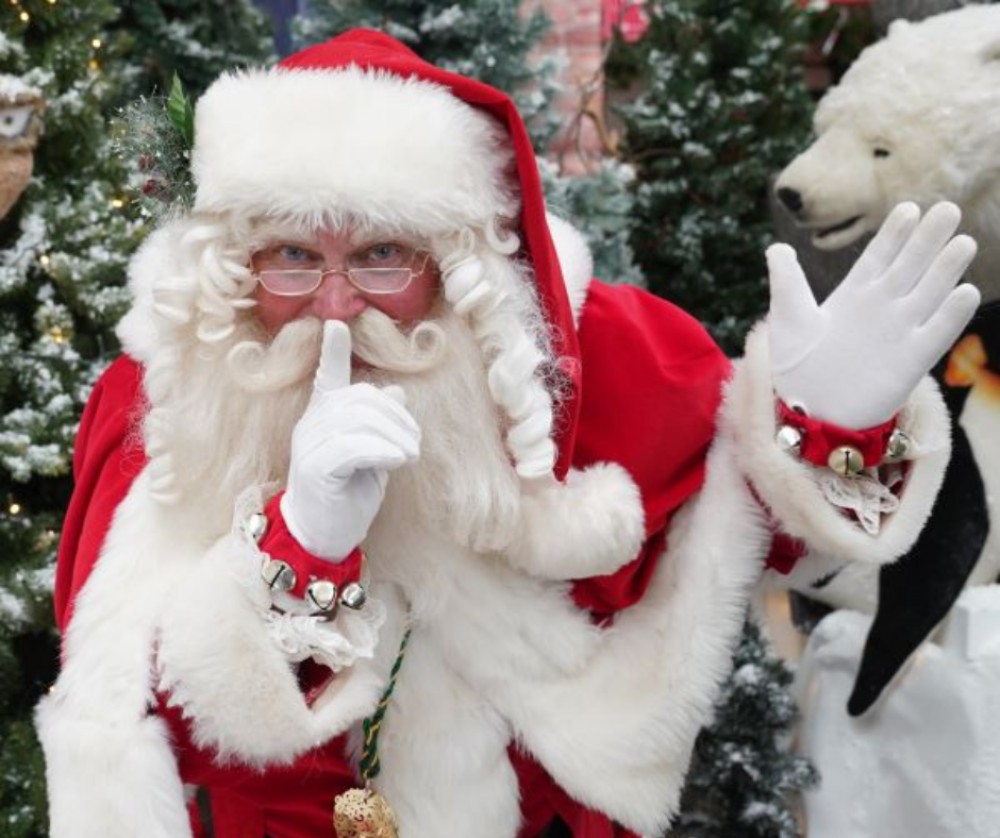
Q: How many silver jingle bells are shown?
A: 7